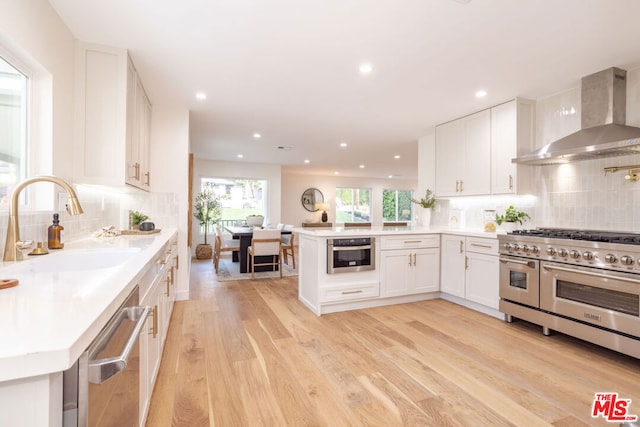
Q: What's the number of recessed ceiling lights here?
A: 11